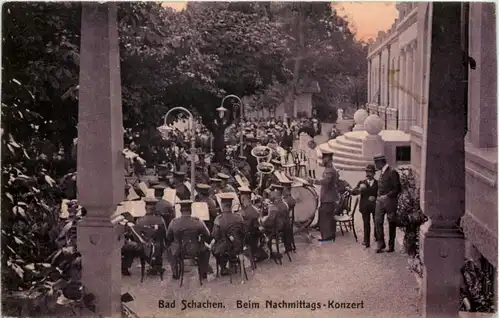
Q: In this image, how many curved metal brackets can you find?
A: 2